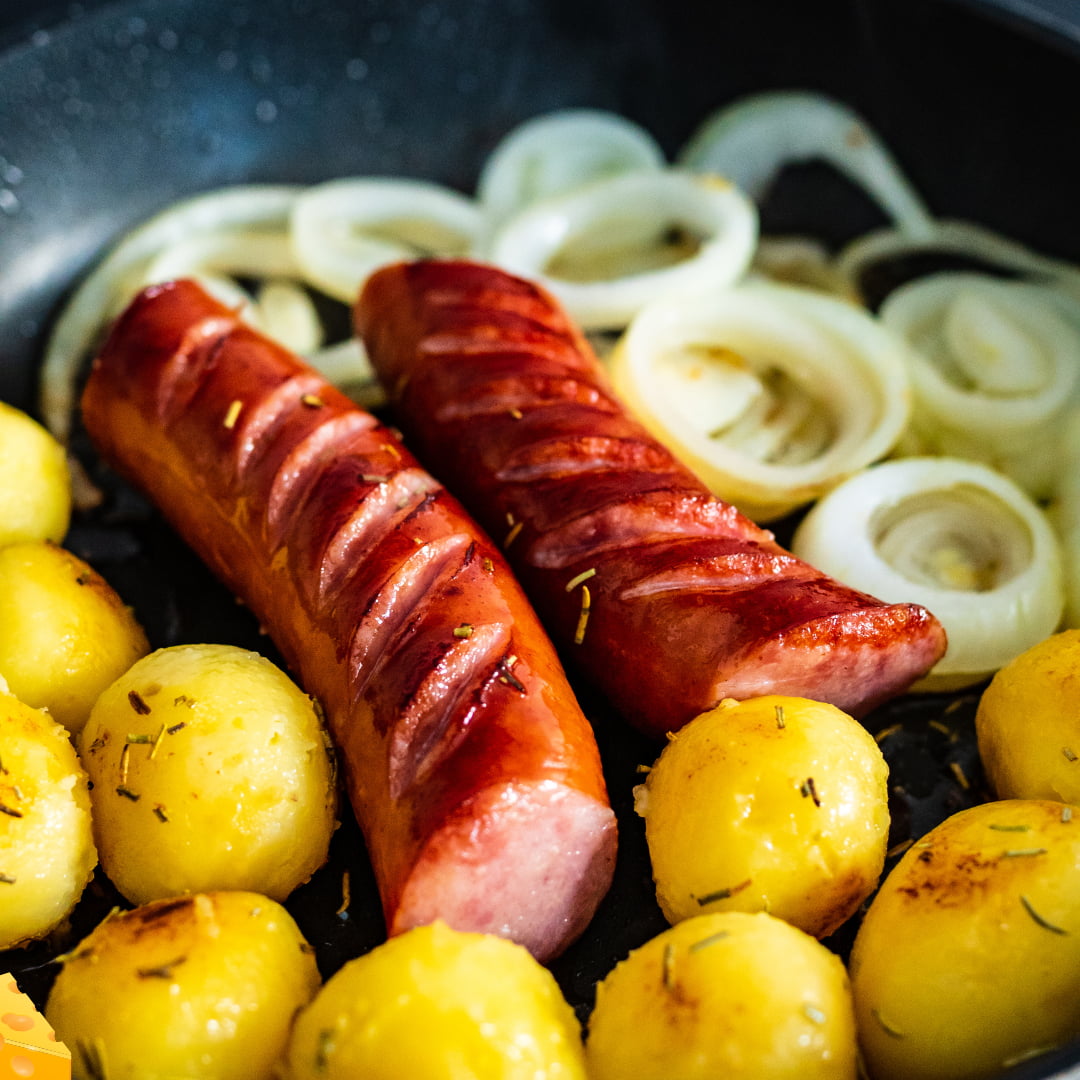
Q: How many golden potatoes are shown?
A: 10